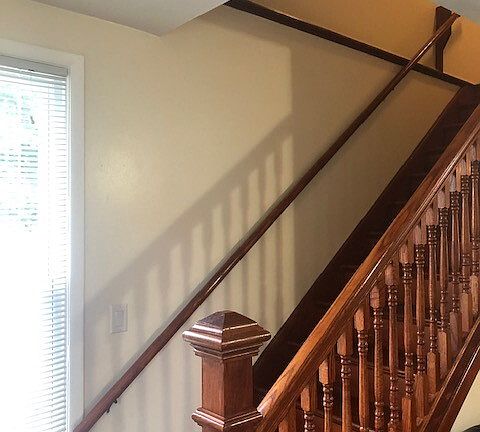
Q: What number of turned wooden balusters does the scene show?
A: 14